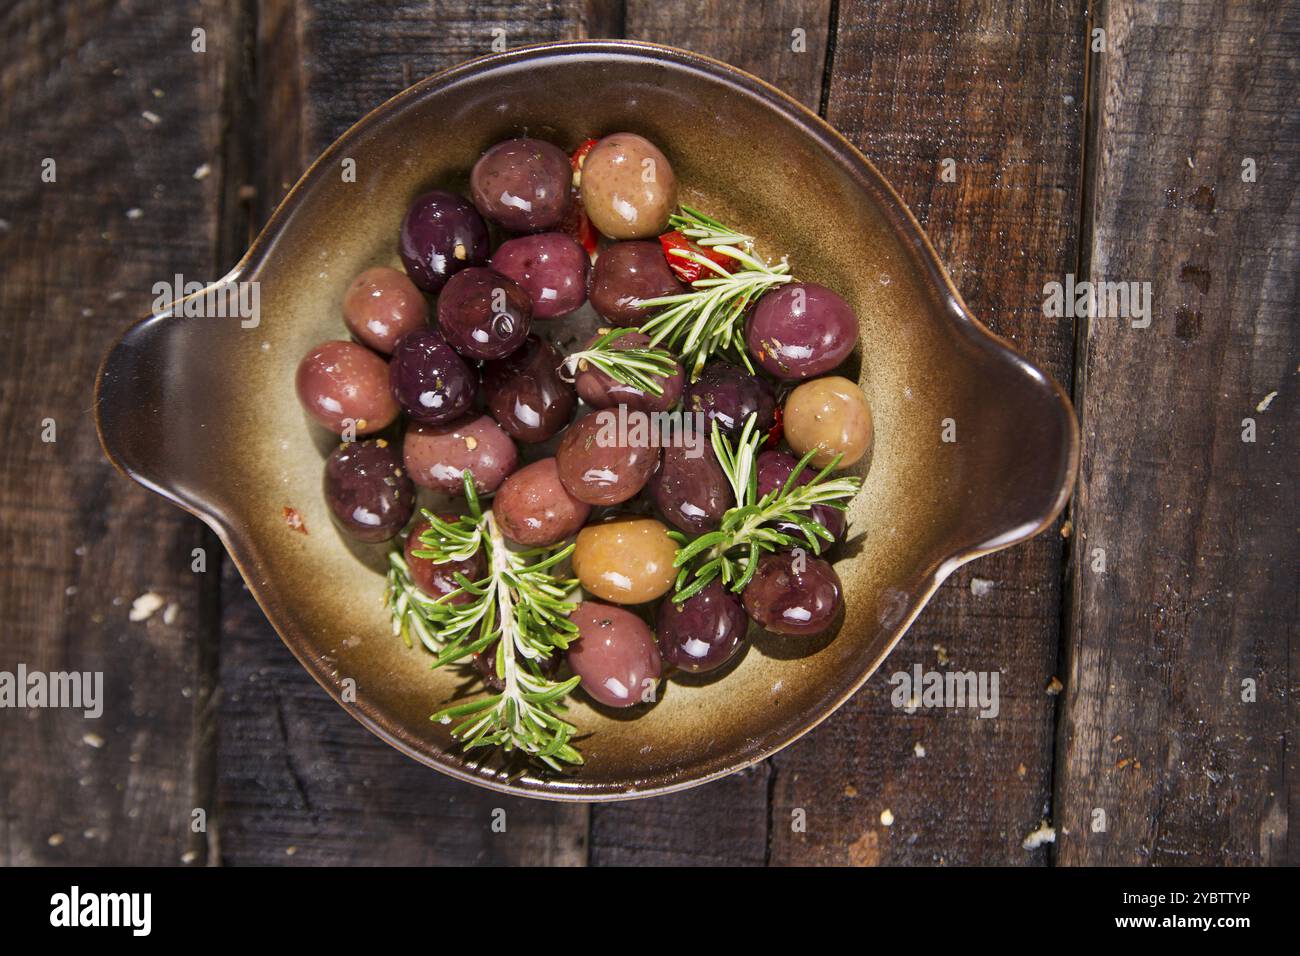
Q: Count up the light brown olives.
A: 3